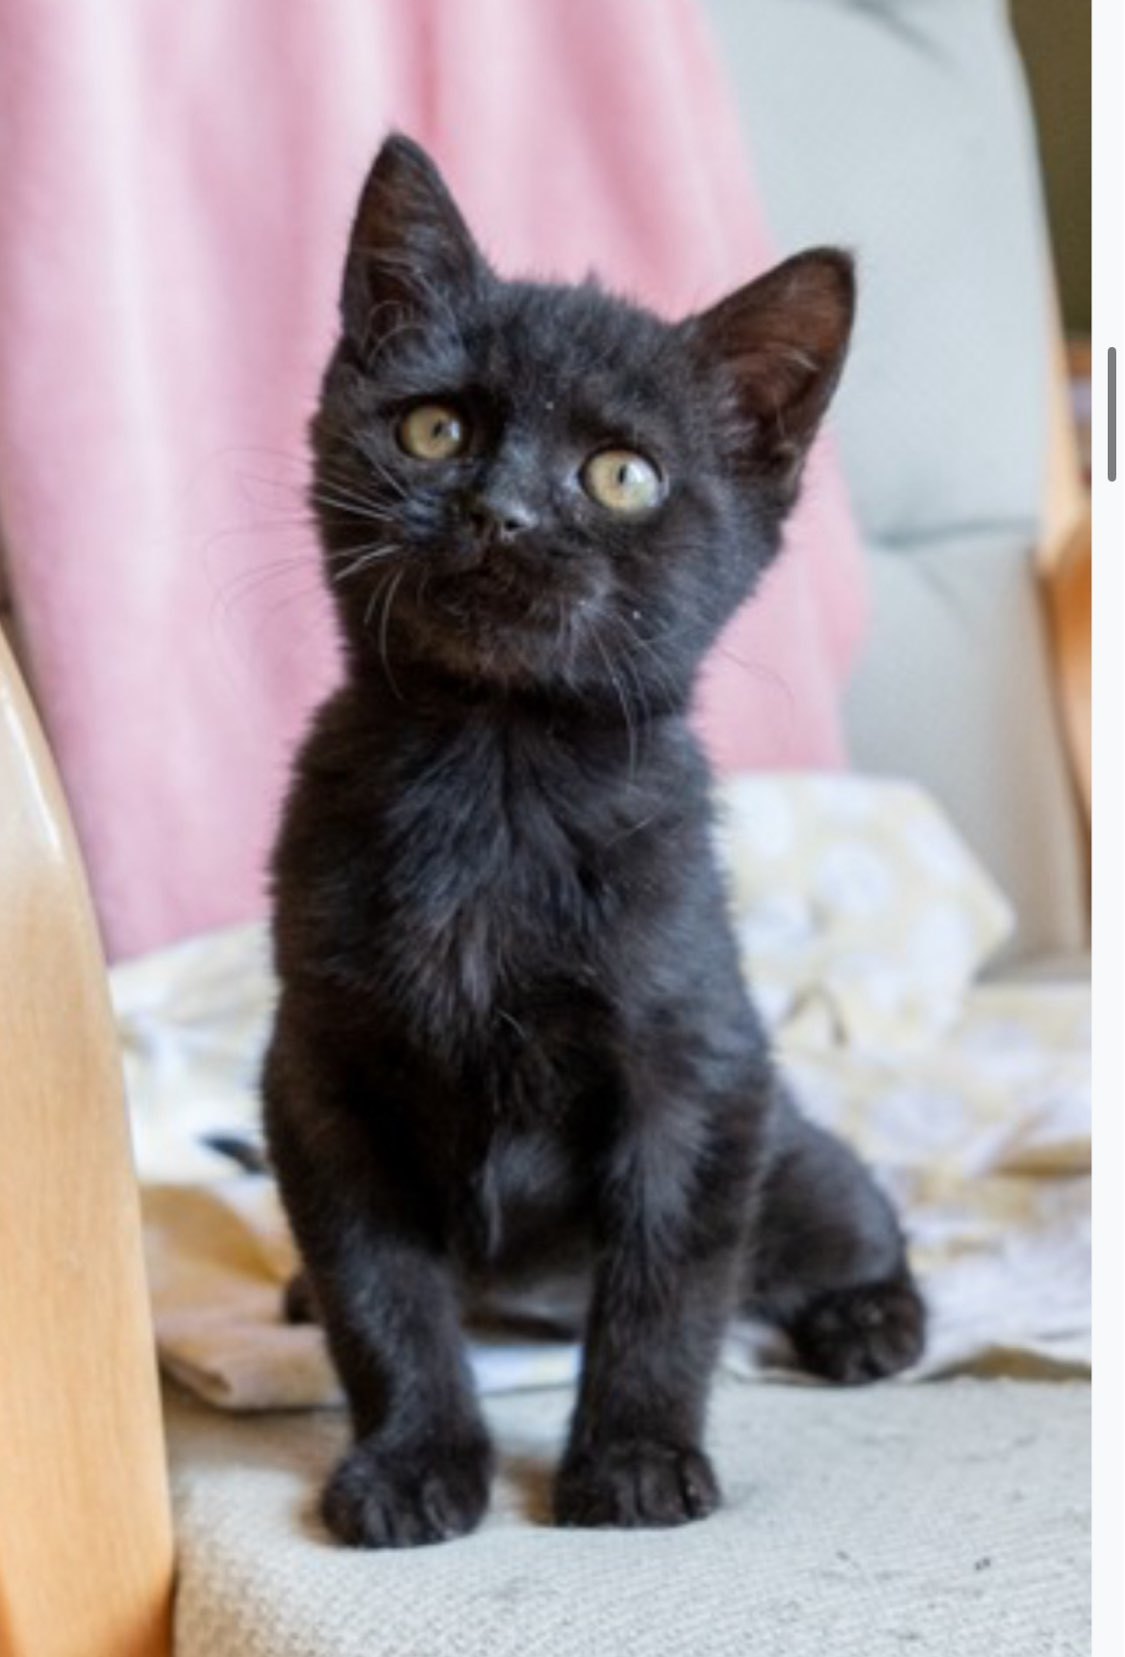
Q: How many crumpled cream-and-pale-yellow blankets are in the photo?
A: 1